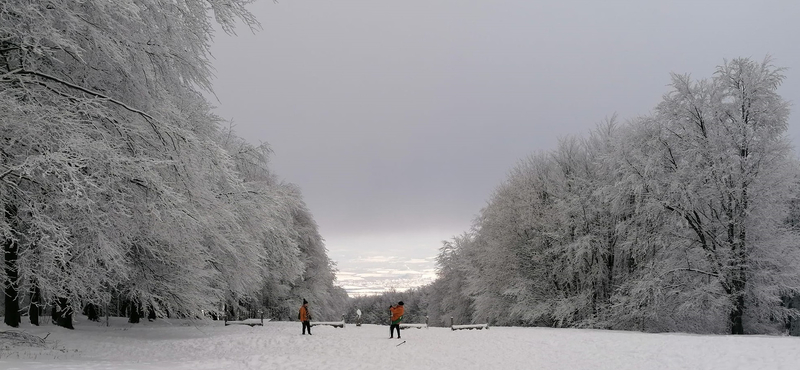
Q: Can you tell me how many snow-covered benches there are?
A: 4